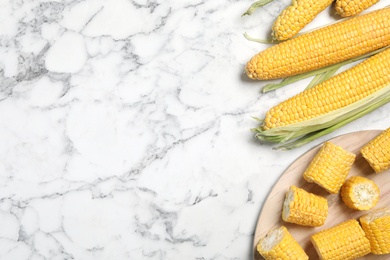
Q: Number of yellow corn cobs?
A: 11